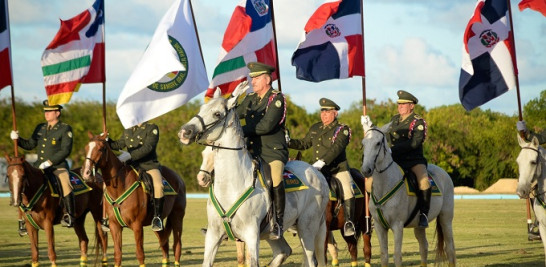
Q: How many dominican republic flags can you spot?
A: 2